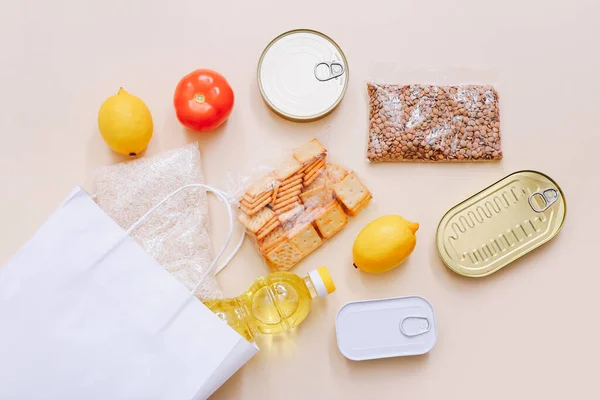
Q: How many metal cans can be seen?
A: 3